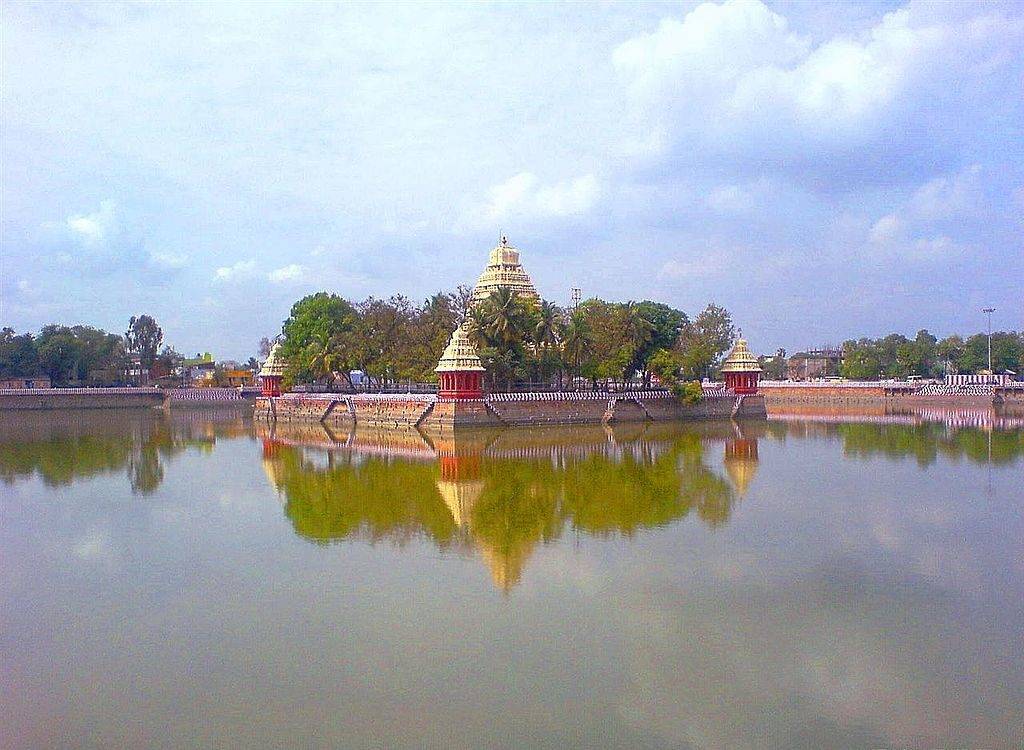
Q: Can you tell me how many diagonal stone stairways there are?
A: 8